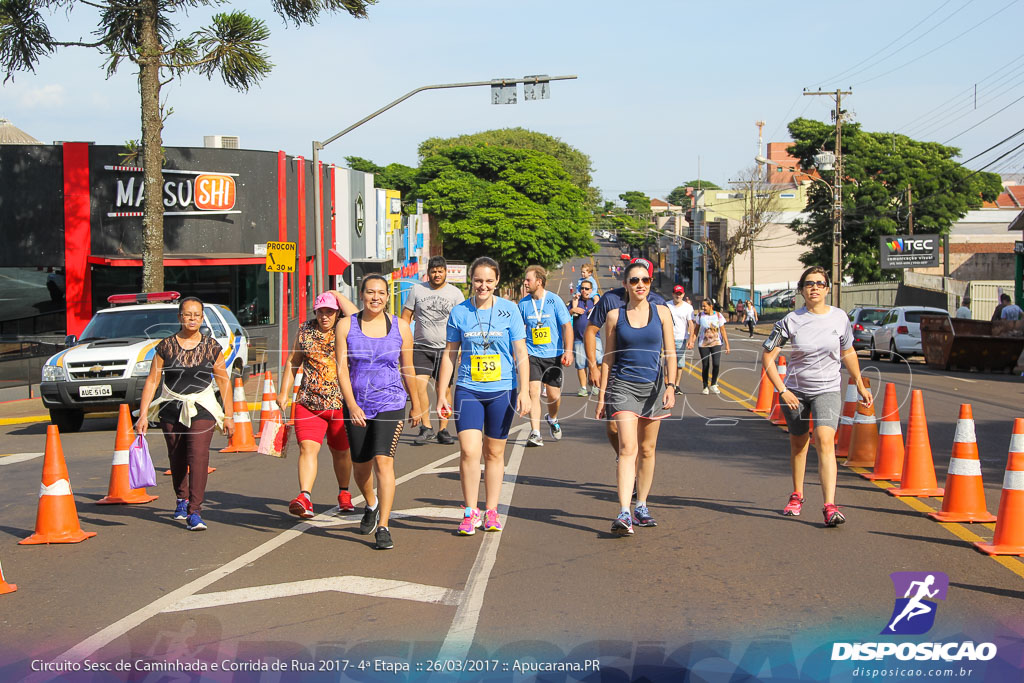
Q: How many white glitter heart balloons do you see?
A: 0